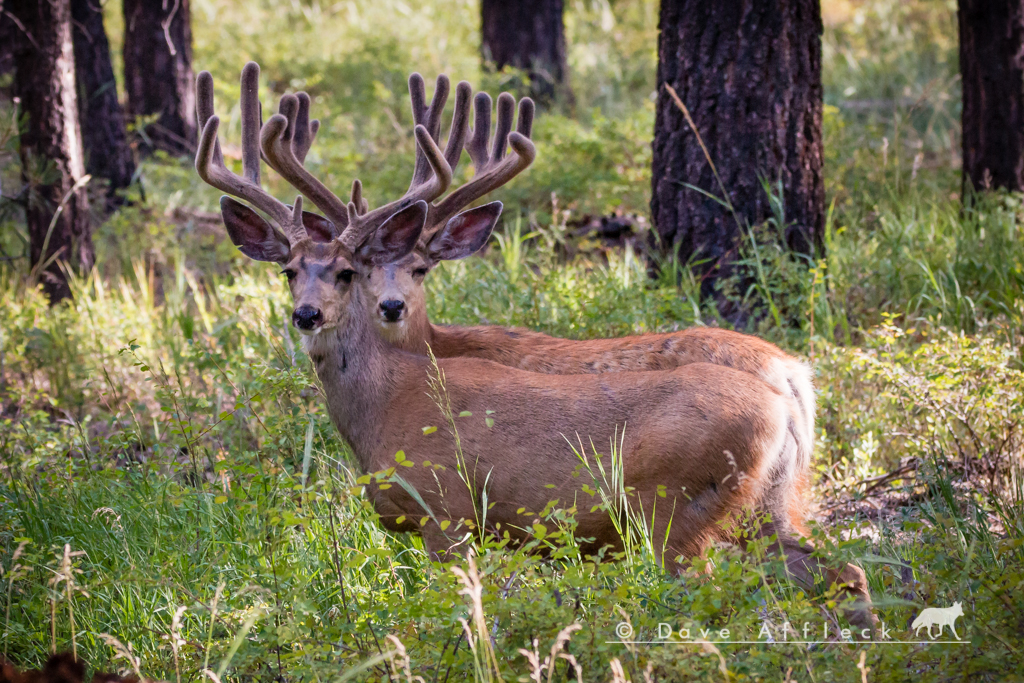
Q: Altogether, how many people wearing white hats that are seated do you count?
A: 0